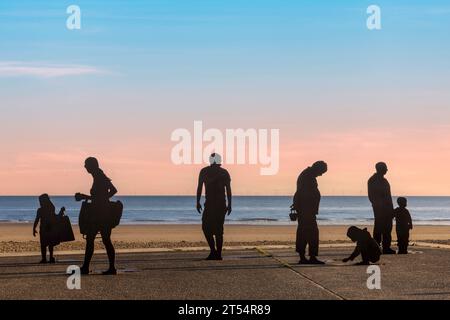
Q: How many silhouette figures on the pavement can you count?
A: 7